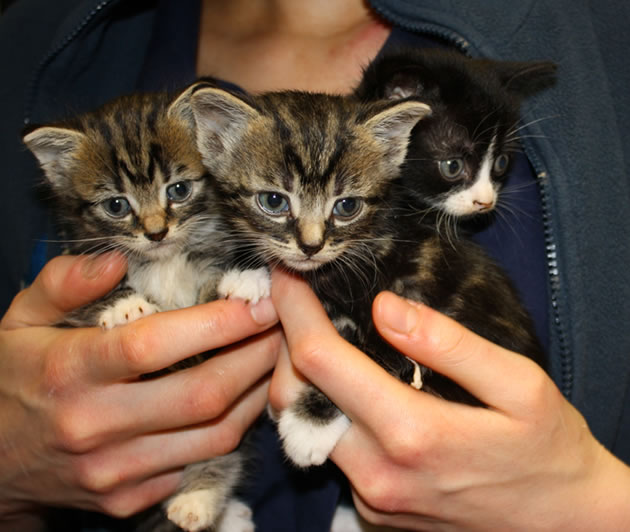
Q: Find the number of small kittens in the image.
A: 3